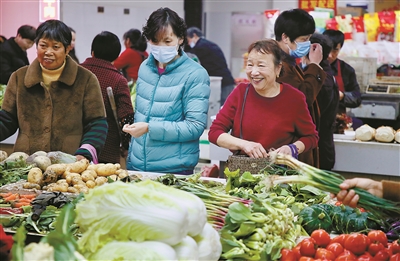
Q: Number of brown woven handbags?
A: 1